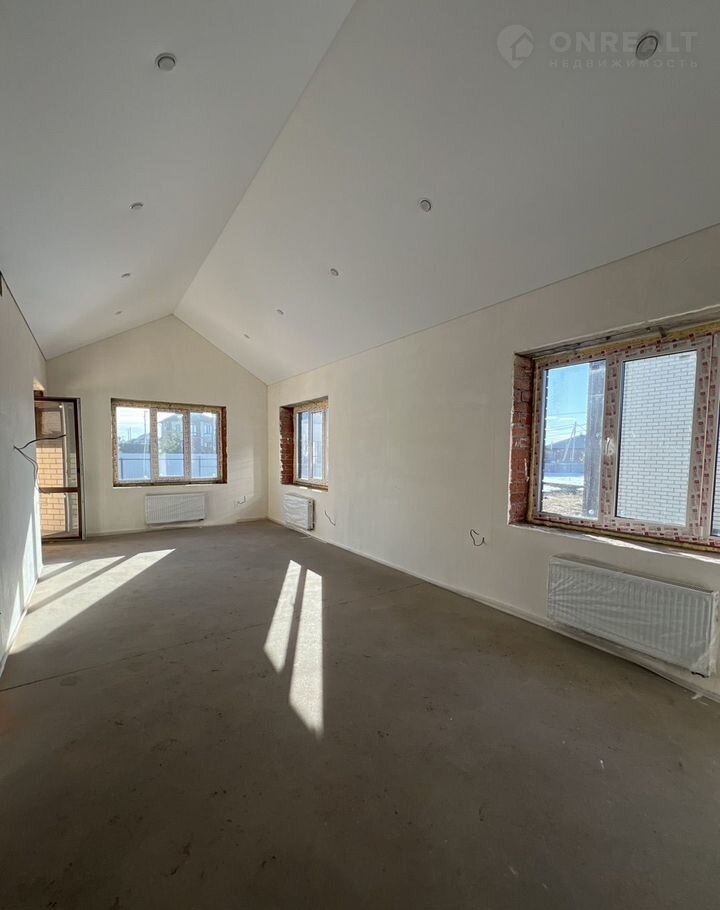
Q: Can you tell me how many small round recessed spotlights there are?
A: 9